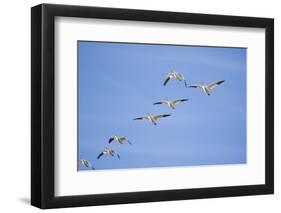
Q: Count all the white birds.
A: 7